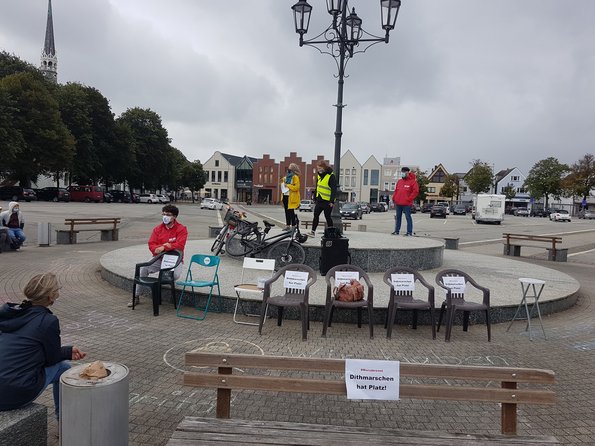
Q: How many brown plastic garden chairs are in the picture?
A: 4